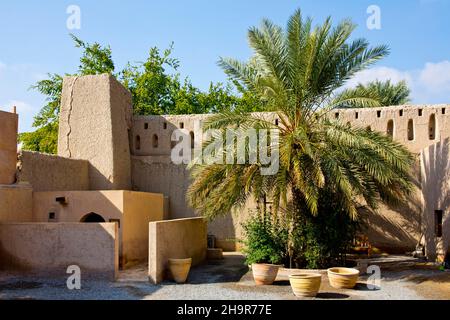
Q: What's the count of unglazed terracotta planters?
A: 4